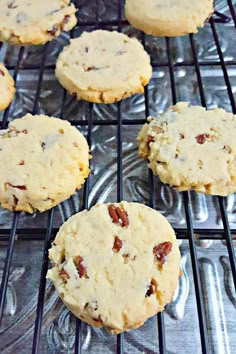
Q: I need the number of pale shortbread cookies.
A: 7